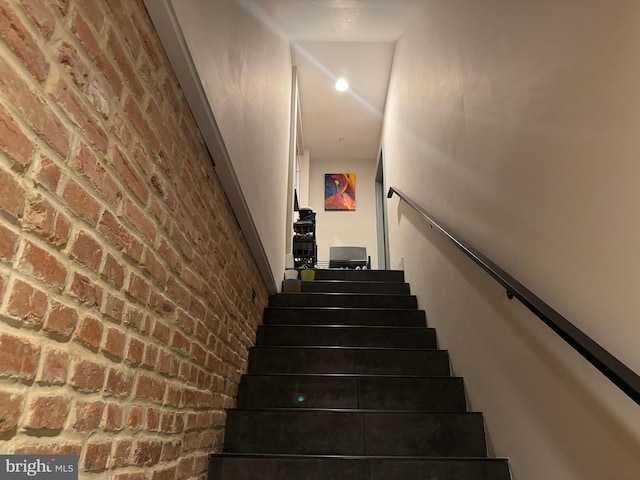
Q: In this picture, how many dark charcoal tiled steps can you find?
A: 9